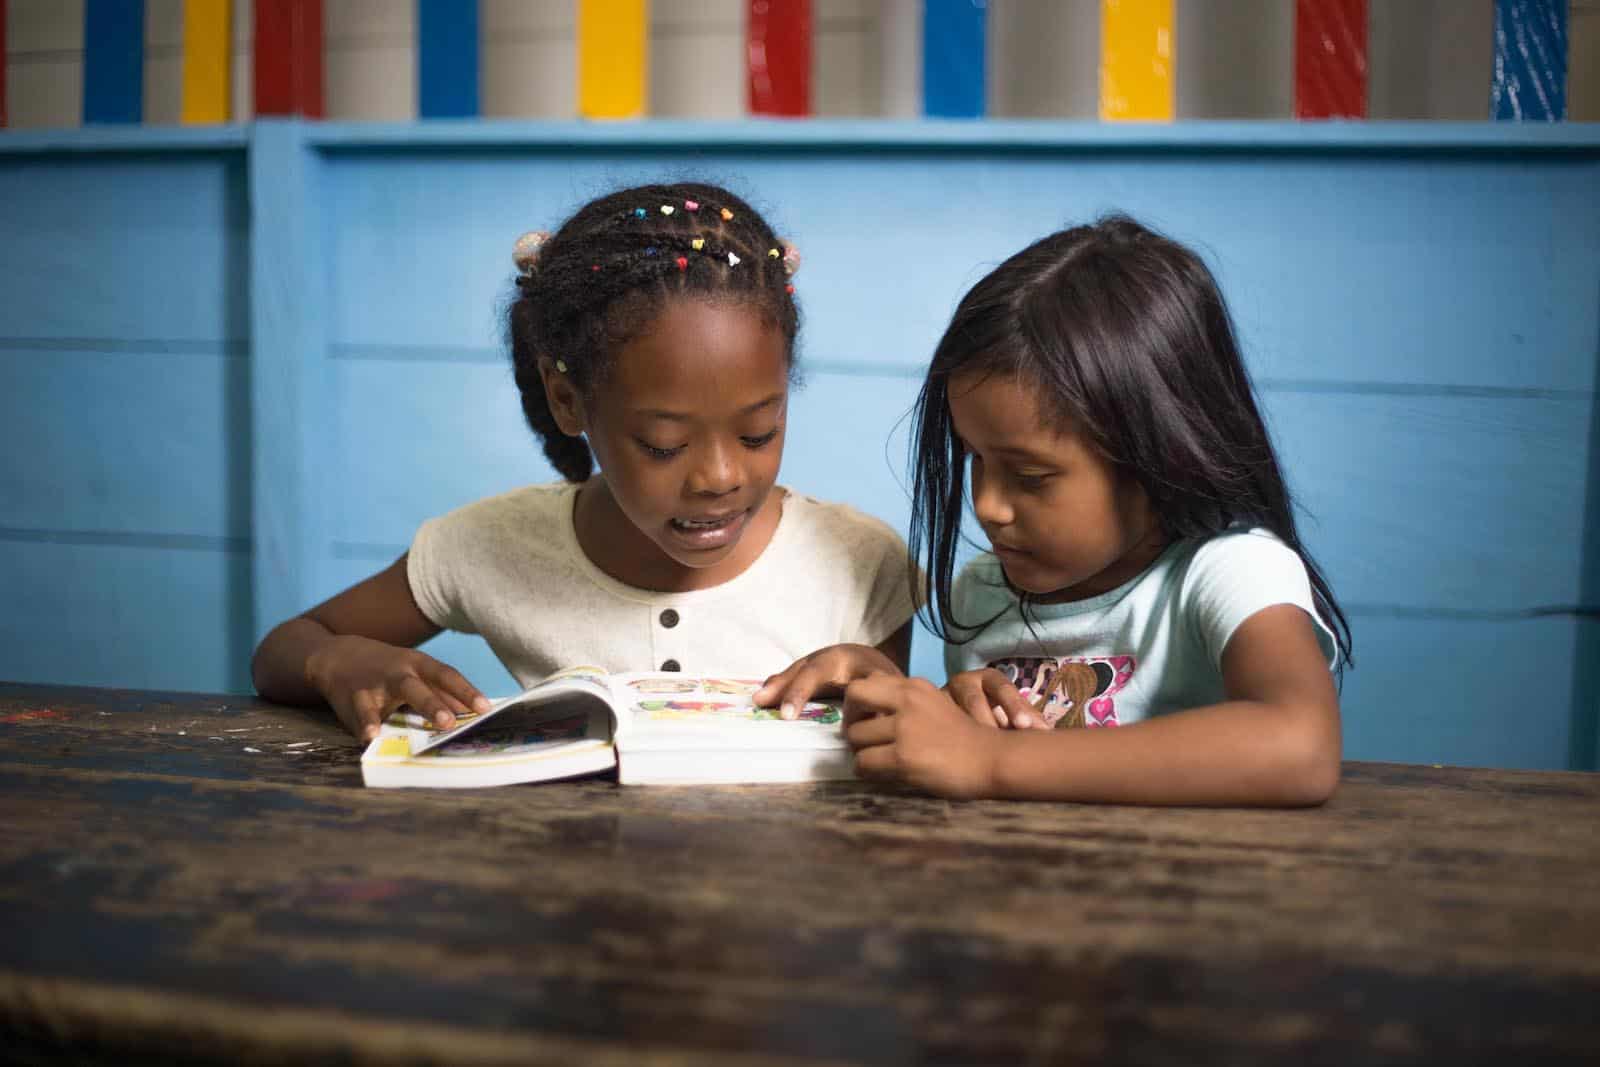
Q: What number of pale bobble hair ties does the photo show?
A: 2